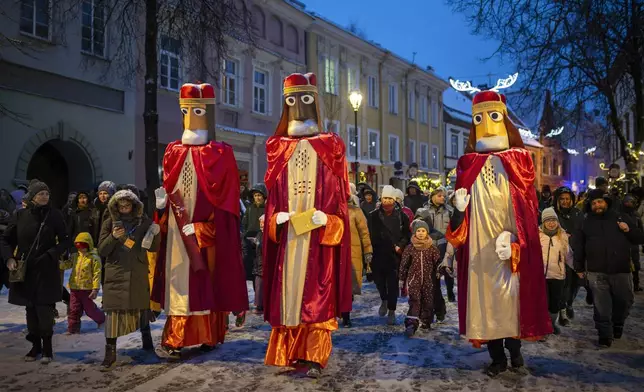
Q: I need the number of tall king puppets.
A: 3